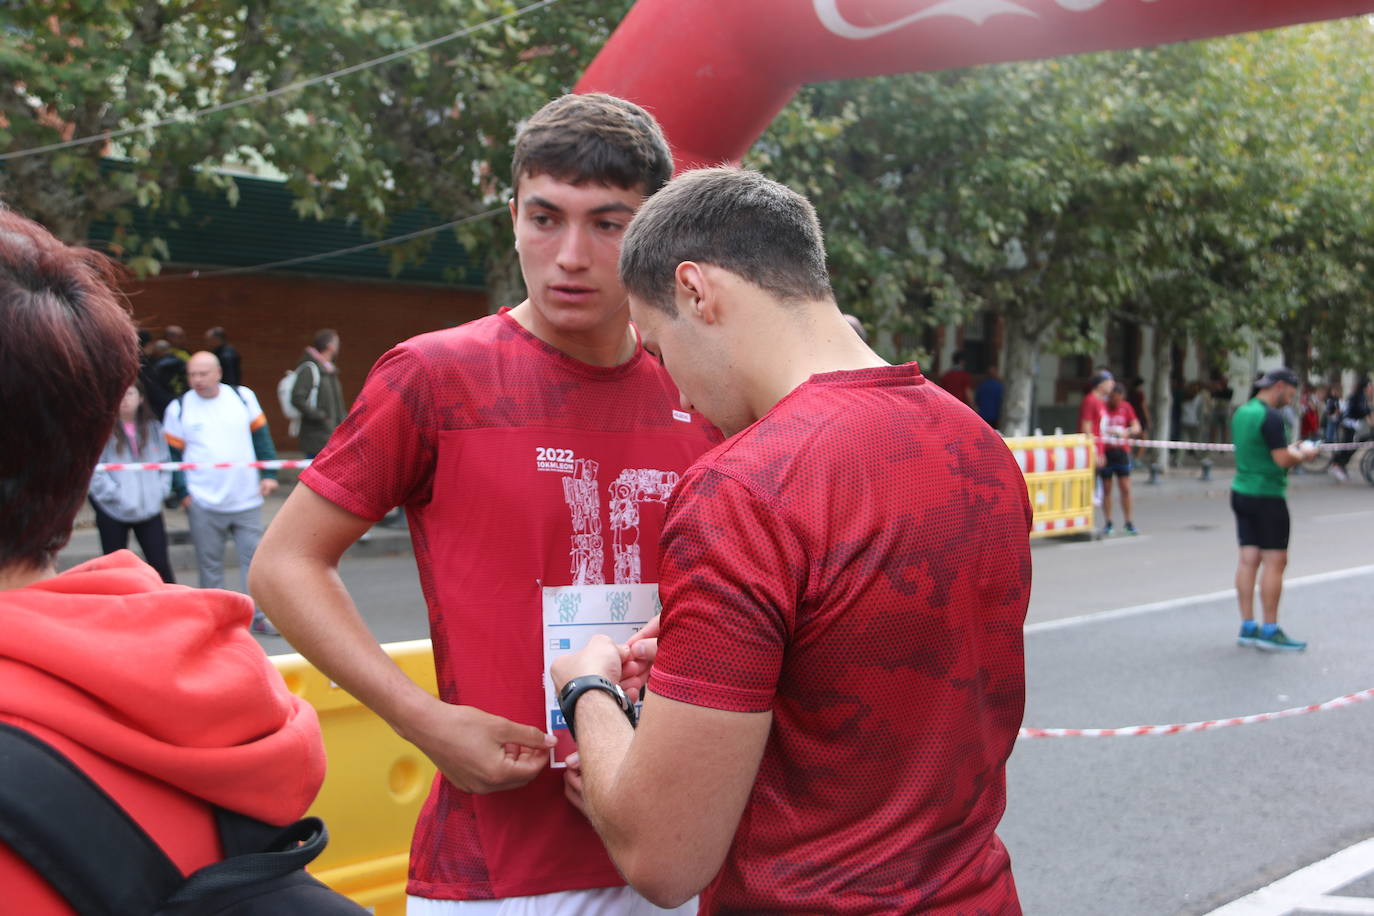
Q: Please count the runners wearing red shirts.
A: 4